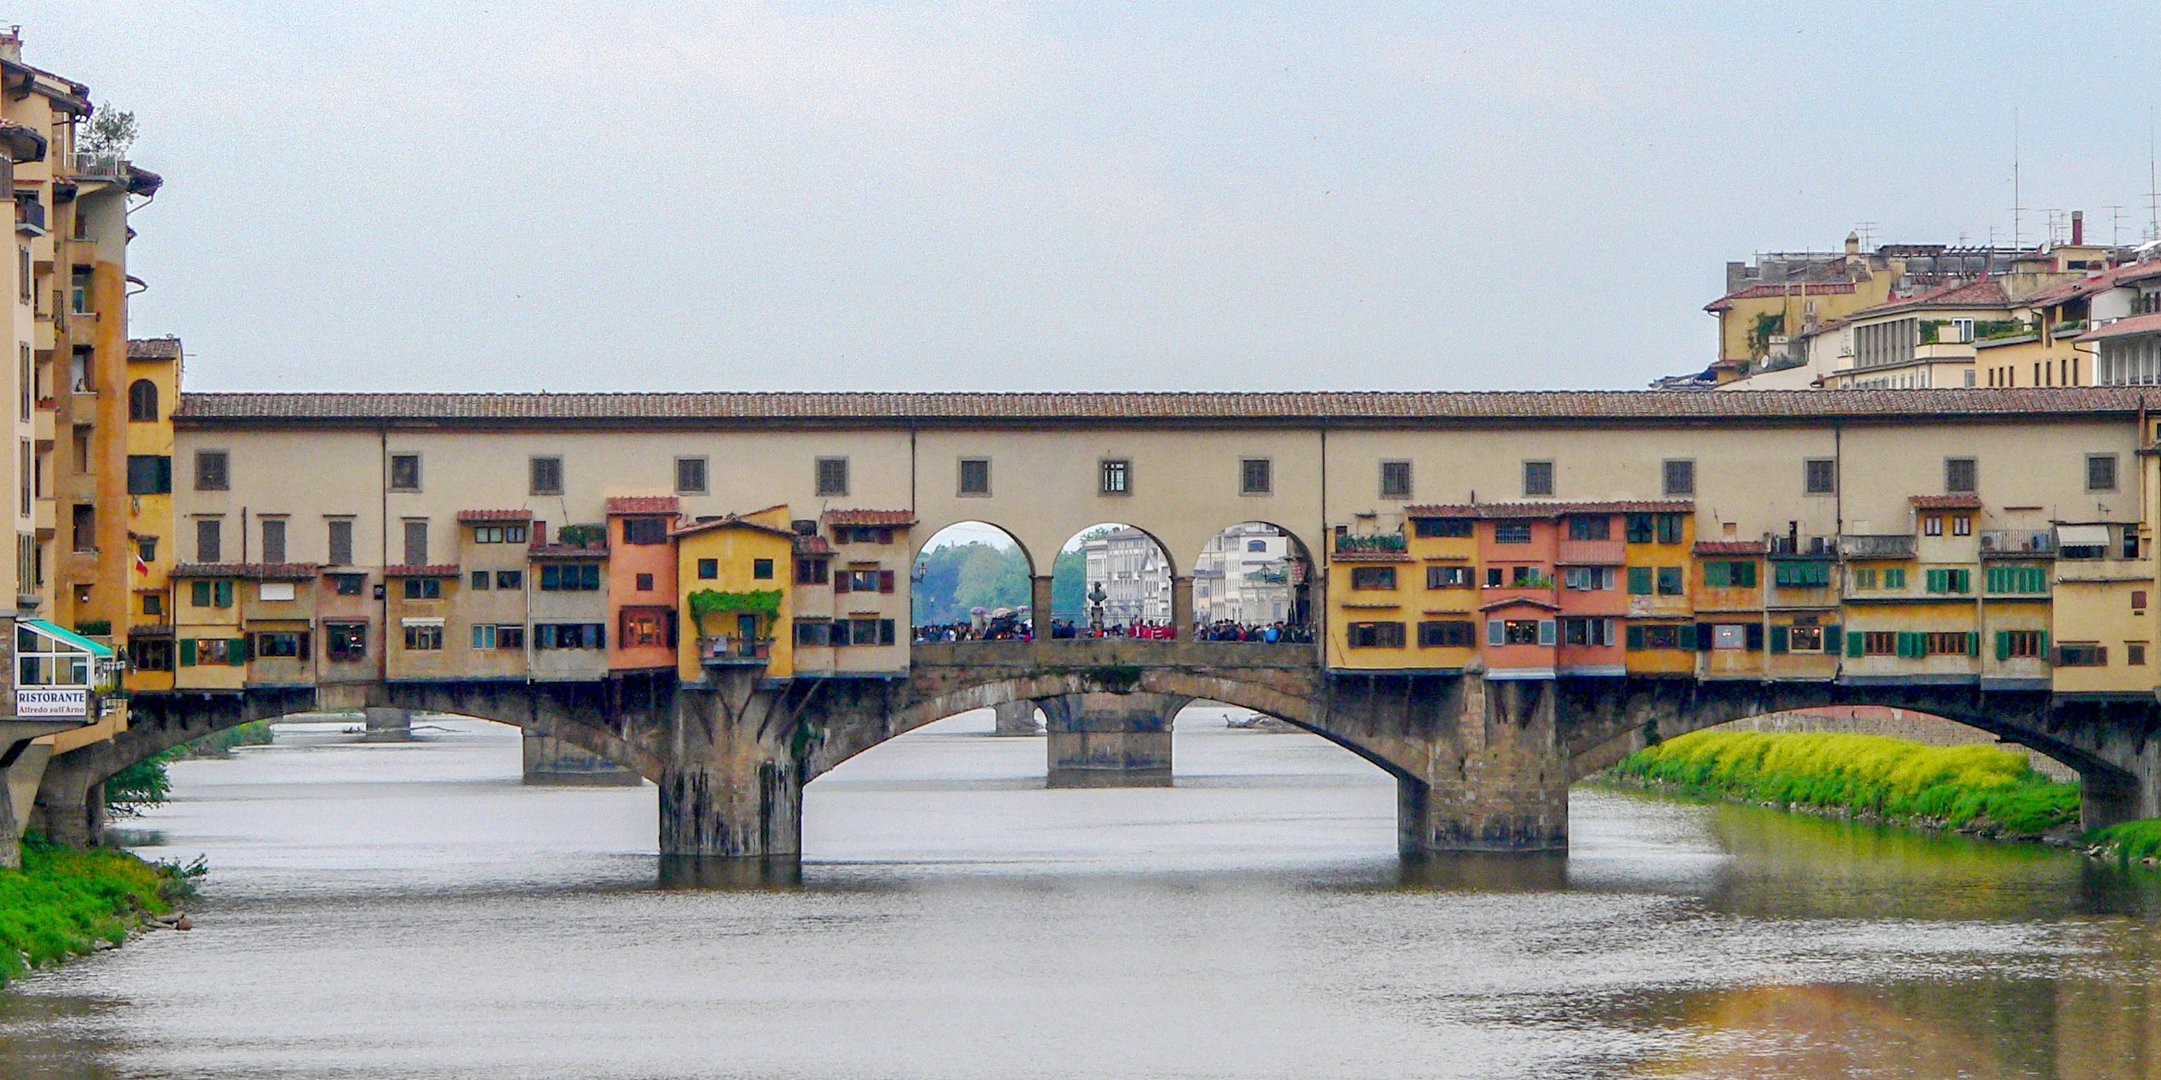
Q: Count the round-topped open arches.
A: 3